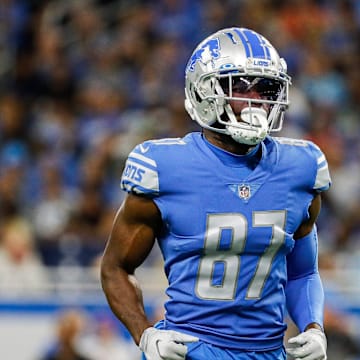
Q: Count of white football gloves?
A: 2